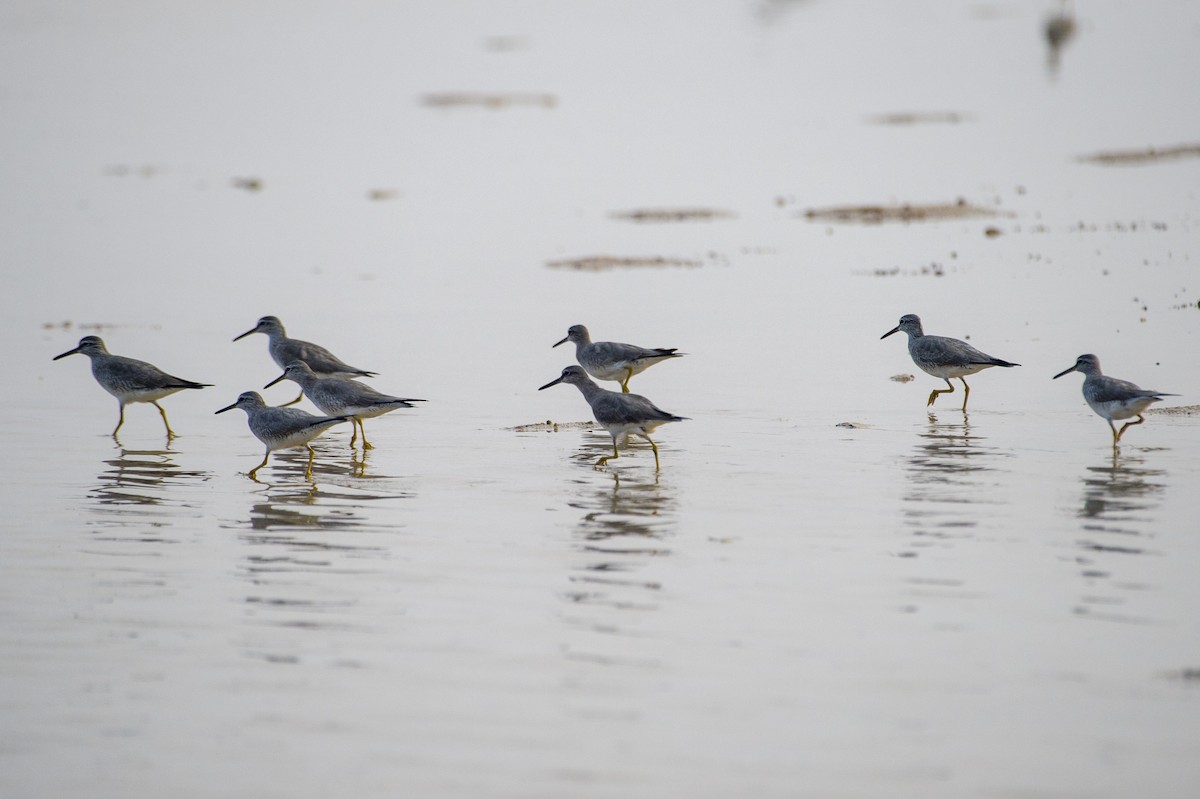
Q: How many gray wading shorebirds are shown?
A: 8